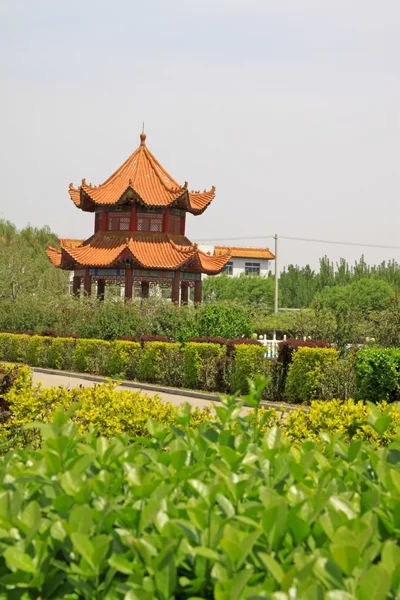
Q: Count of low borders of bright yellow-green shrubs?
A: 2